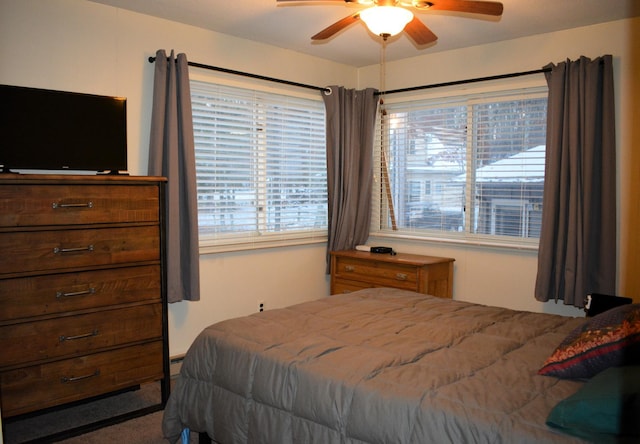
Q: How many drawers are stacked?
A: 5